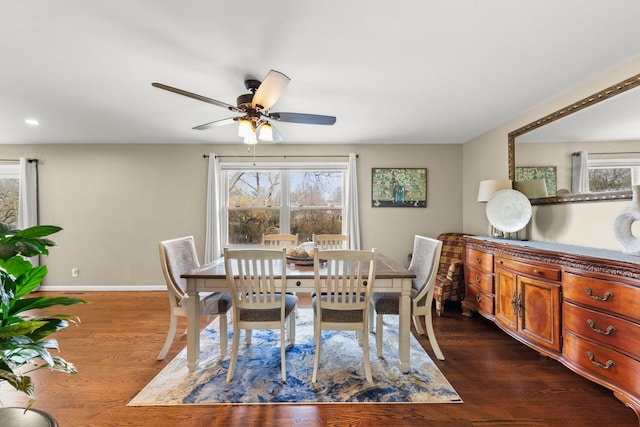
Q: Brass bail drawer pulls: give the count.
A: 6